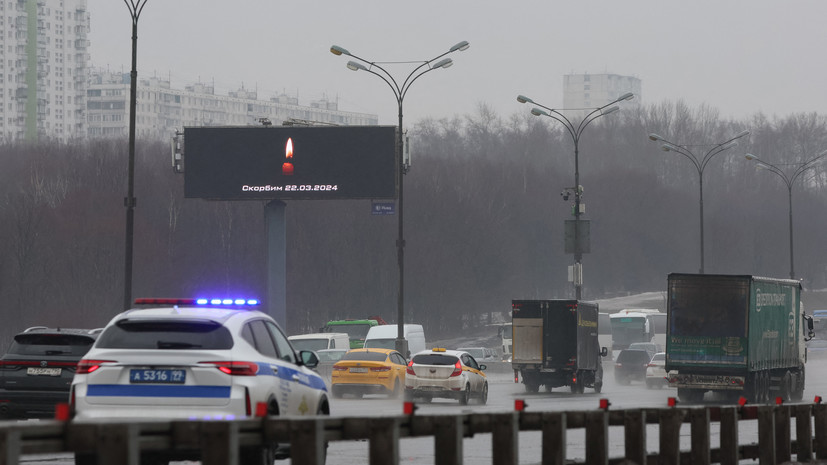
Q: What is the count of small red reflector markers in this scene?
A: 9